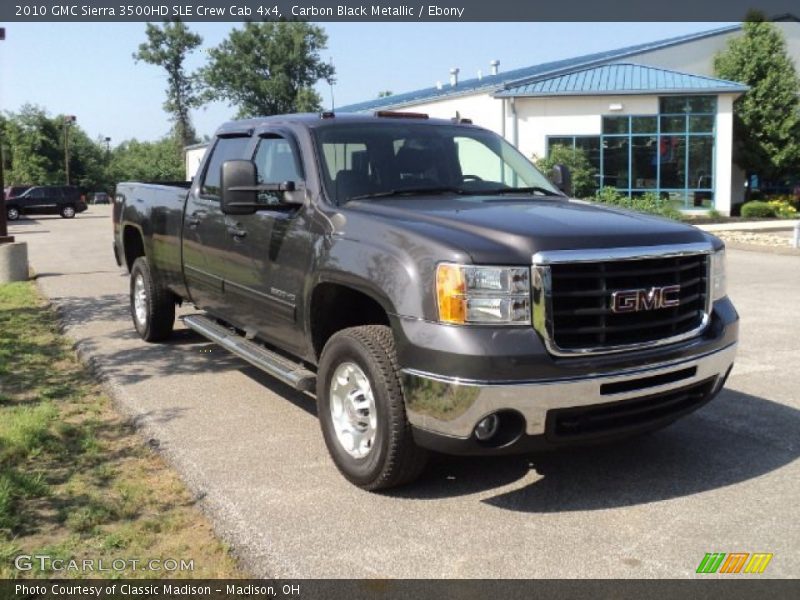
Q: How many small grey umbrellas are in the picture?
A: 0